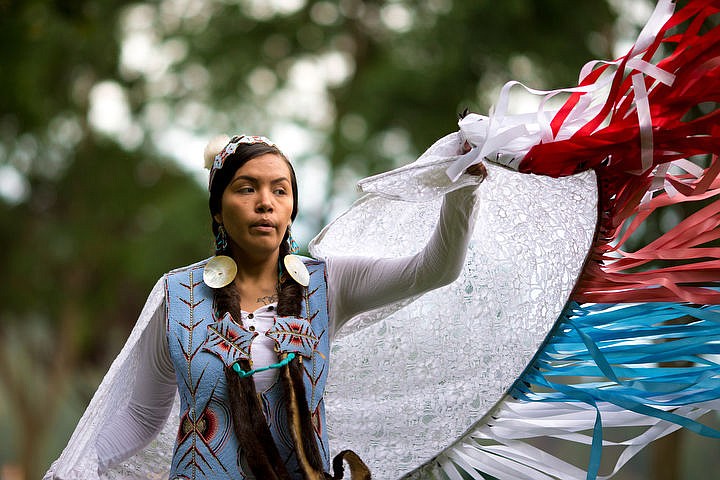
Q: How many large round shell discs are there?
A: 2